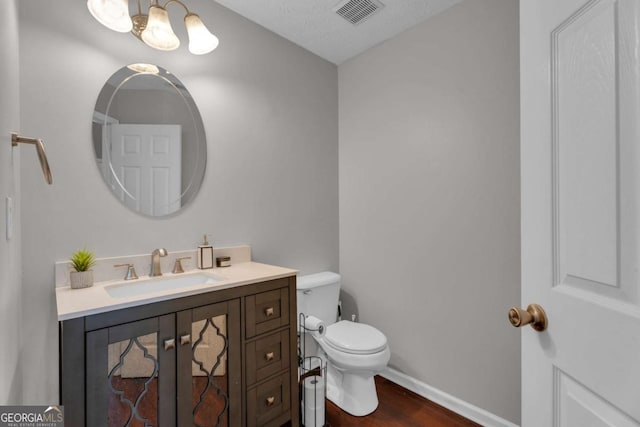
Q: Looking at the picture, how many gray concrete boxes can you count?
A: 1